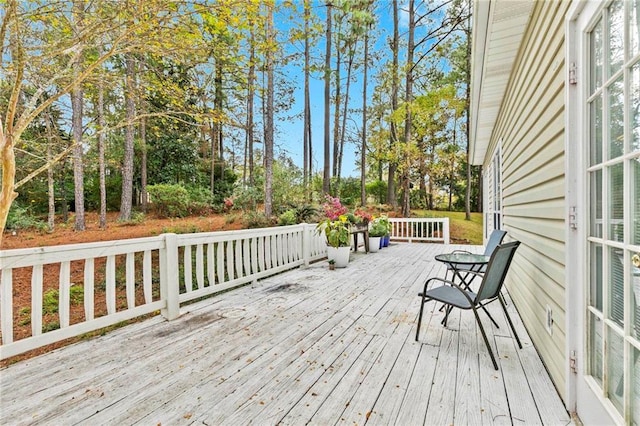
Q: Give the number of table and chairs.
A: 3